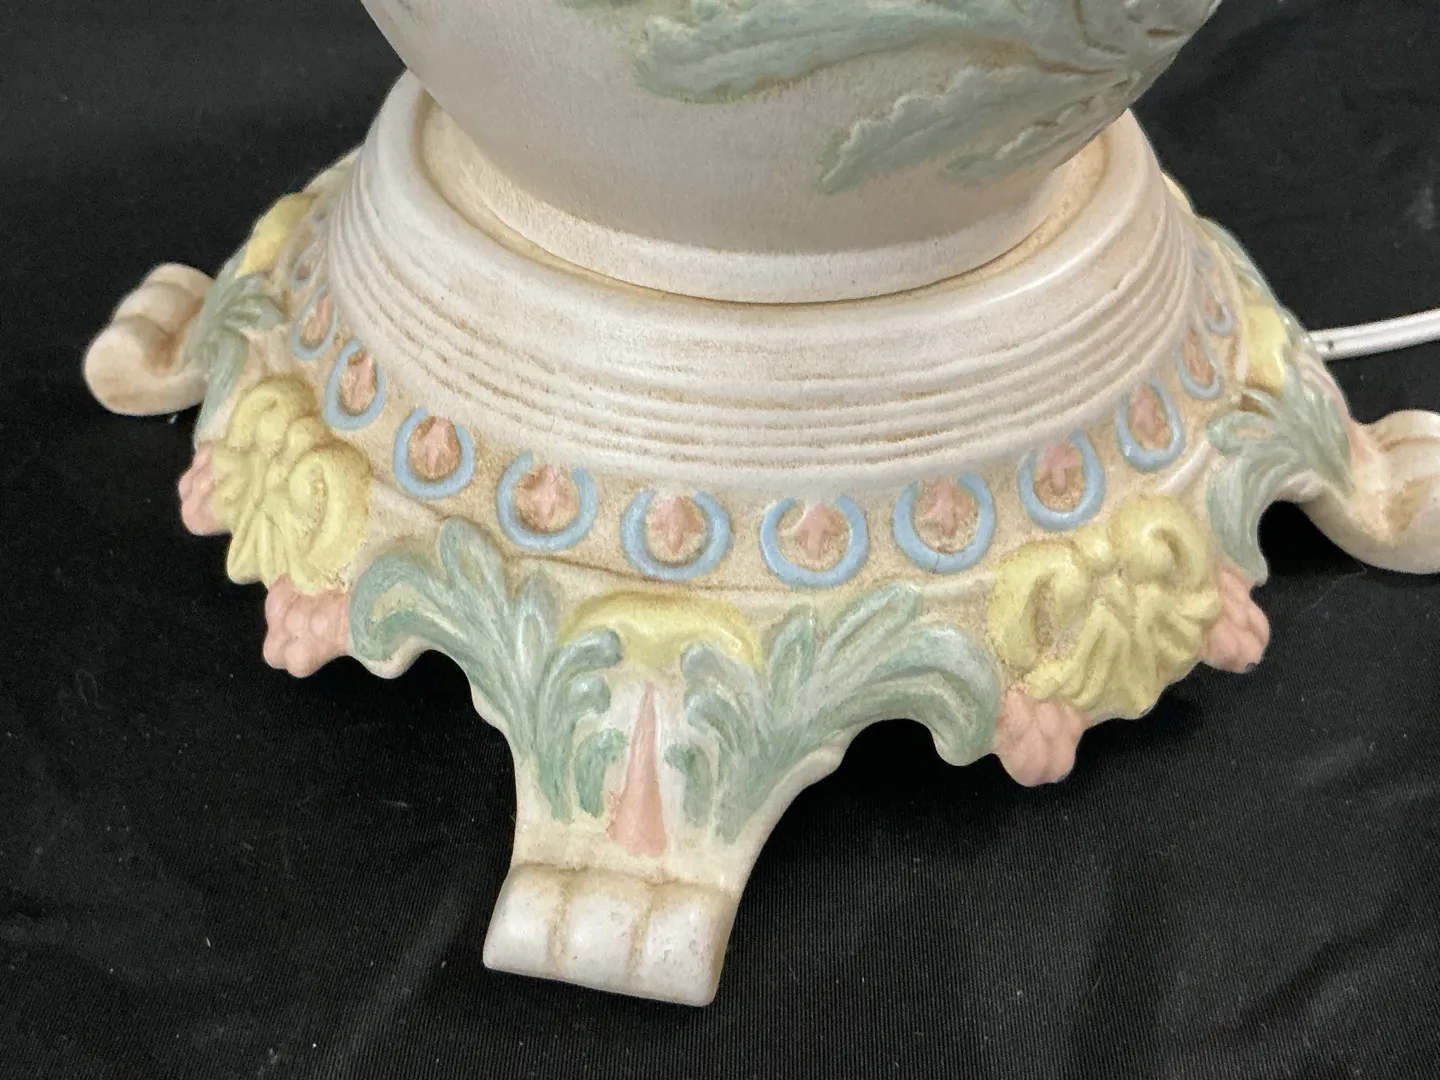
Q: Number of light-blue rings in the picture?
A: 12